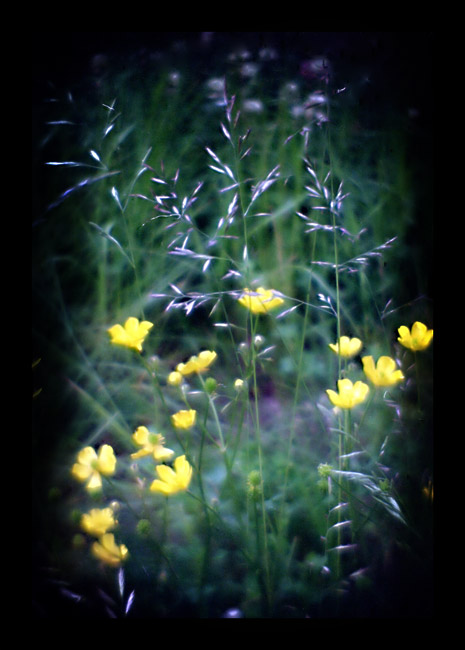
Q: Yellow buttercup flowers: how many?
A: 13